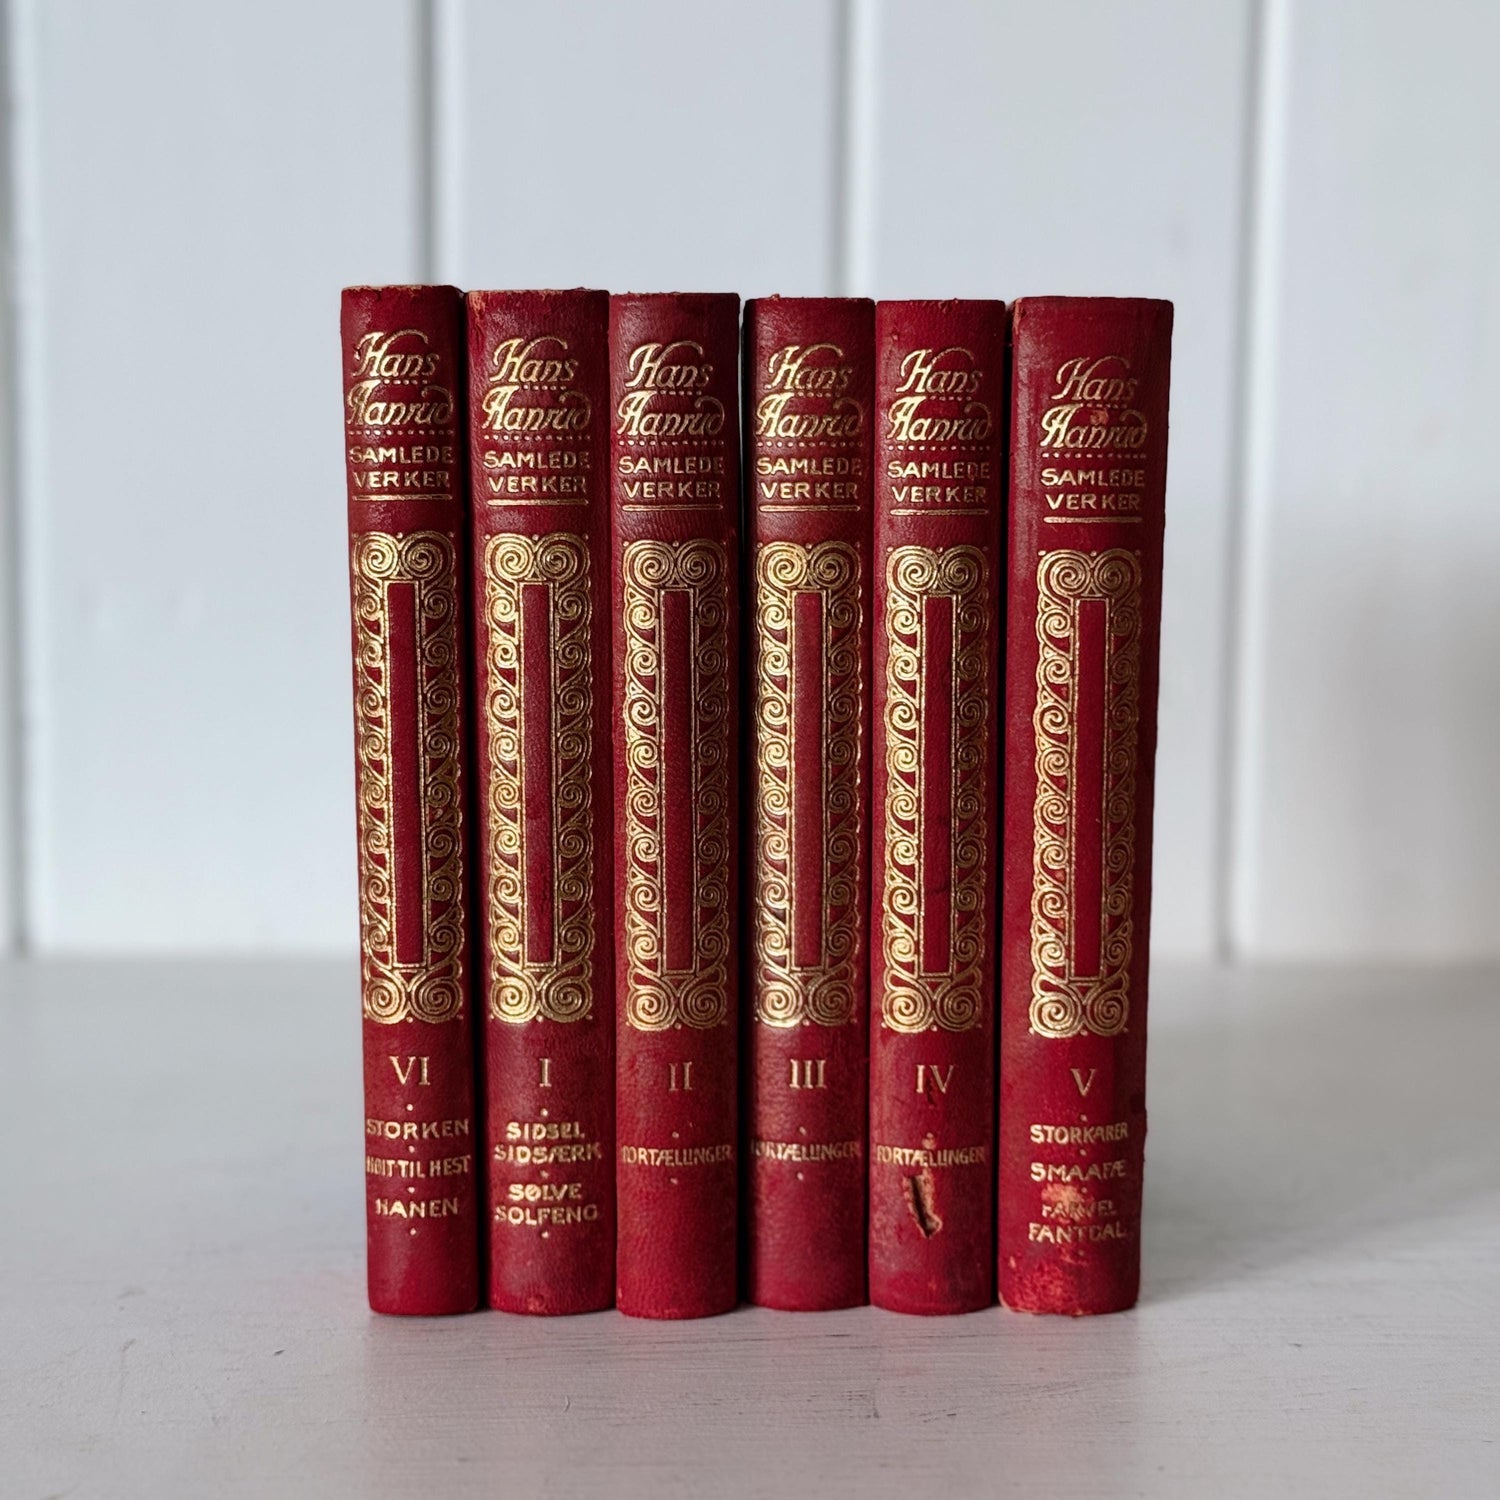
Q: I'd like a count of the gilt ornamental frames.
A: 6